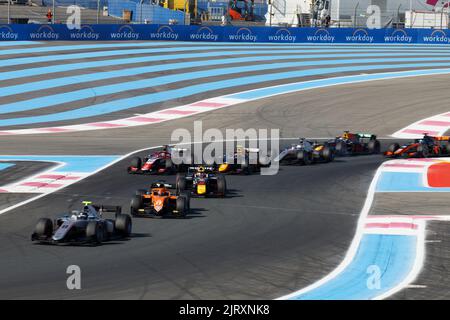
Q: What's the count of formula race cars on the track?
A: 8